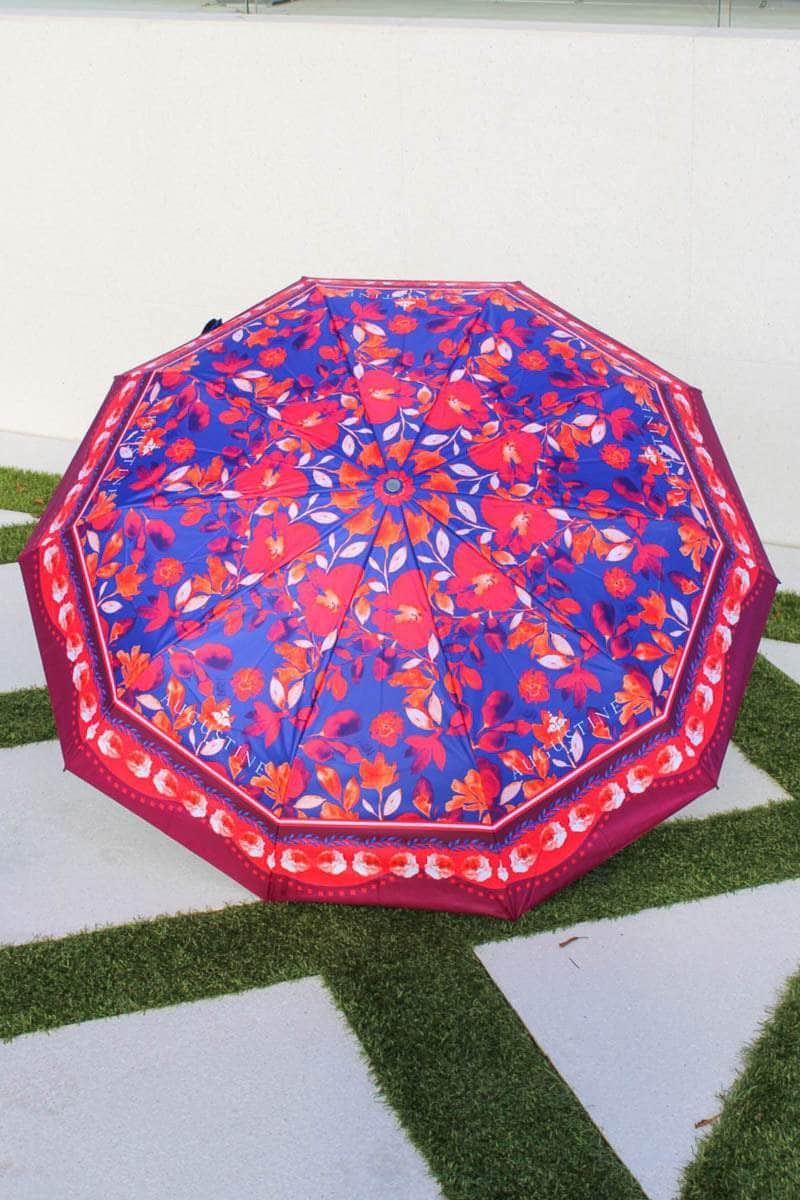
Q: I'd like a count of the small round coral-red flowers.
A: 10